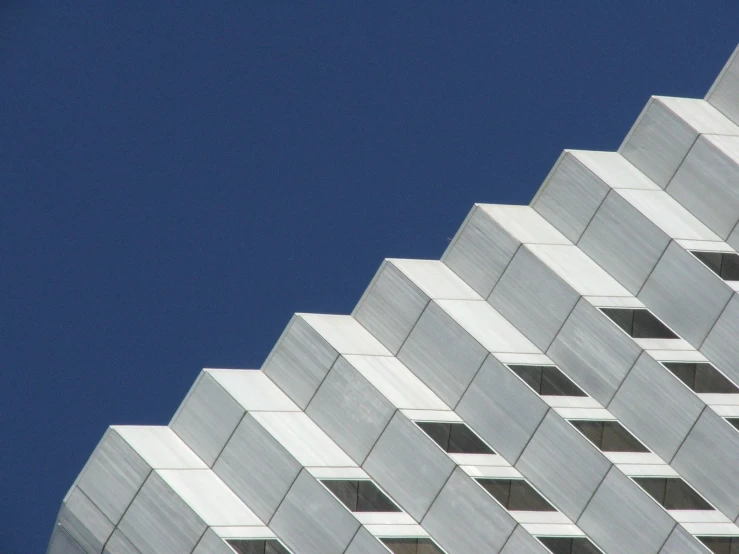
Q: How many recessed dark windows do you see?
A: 14